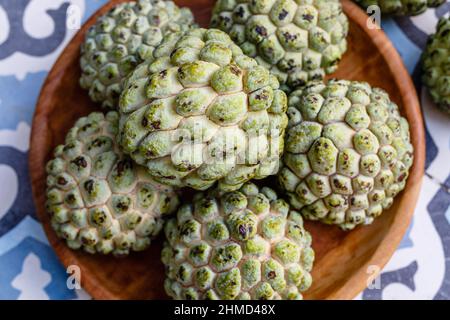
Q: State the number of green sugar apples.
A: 8